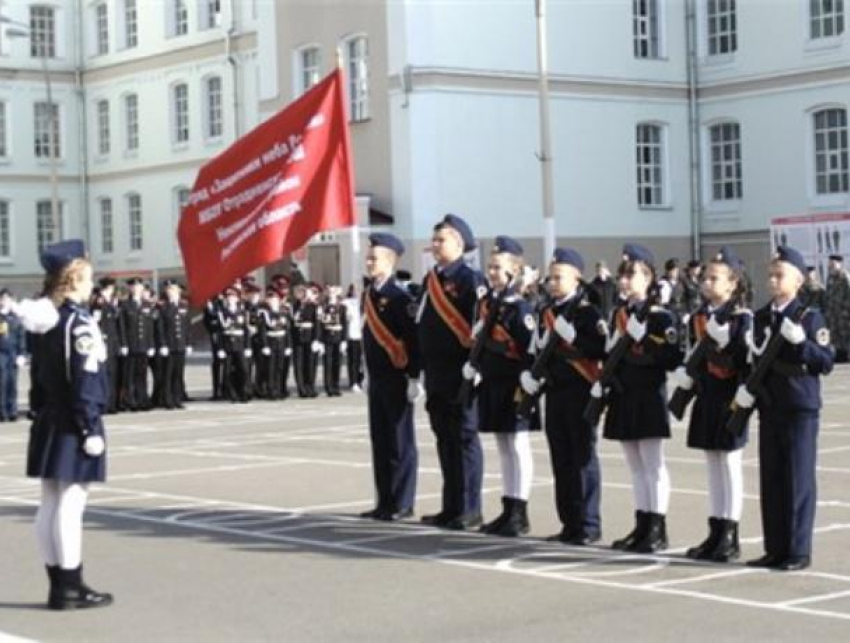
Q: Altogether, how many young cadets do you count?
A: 8